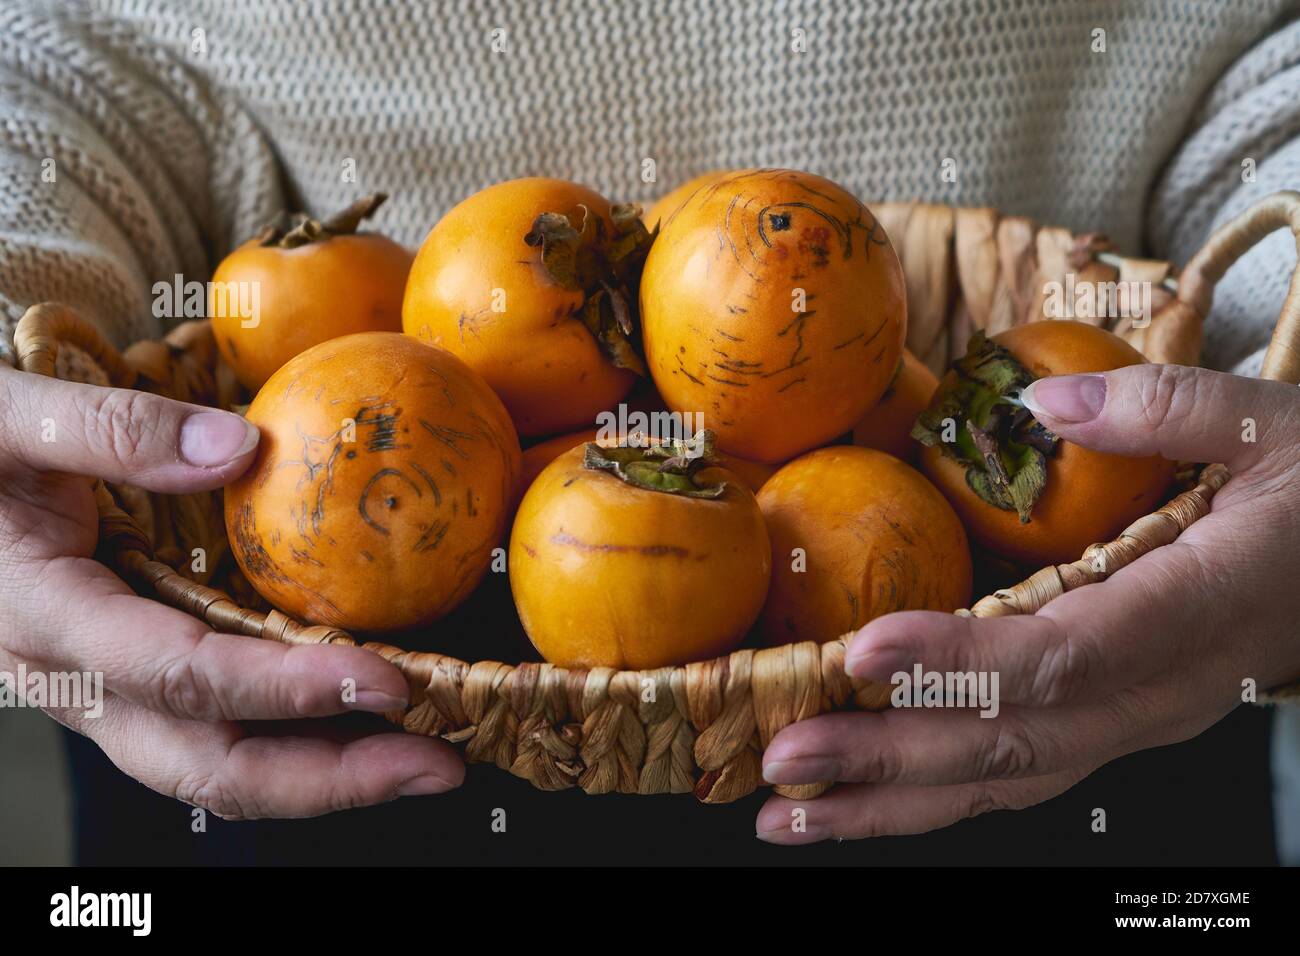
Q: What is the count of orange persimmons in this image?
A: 10